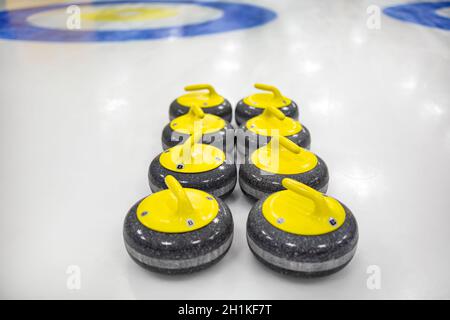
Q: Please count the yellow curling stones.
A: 8